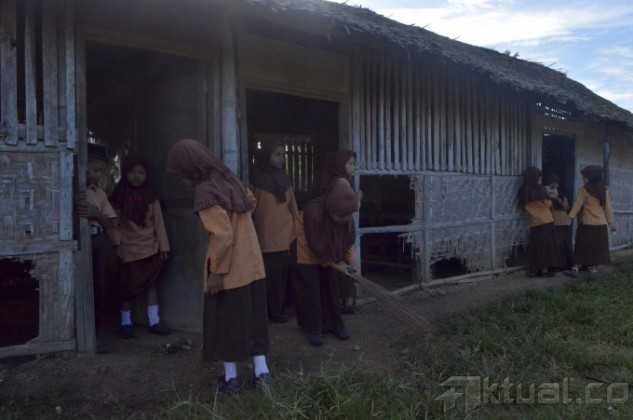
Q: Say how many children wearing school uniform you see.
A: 9